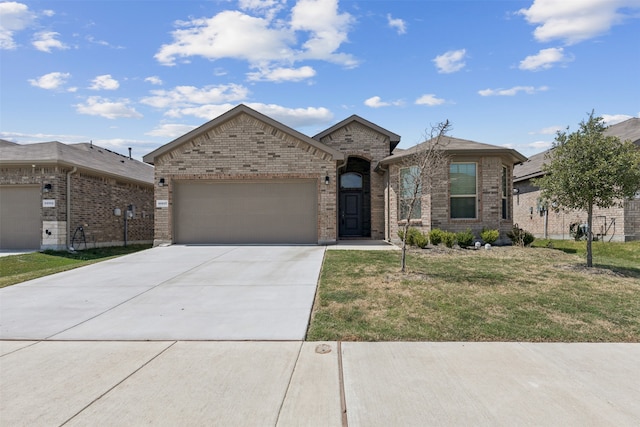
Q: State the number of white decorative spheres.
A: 2